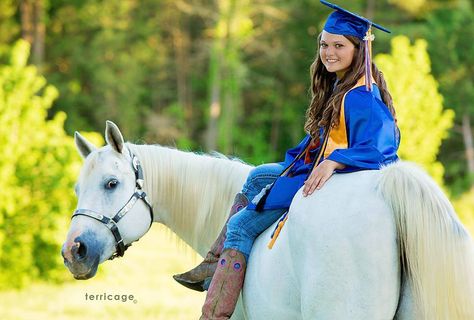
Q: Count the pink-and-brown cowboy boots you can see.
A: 2